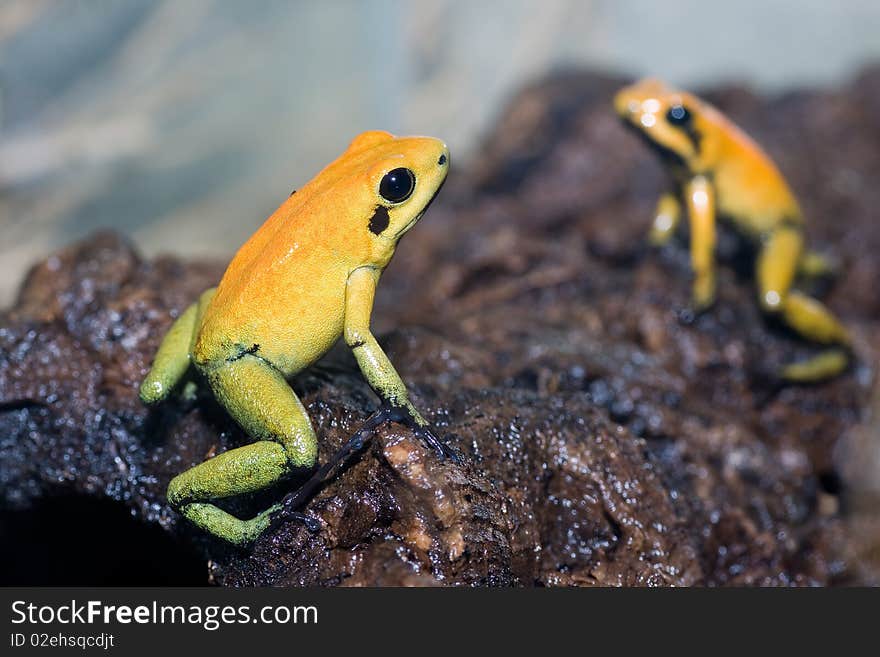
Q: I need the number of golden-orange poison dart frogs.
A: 2